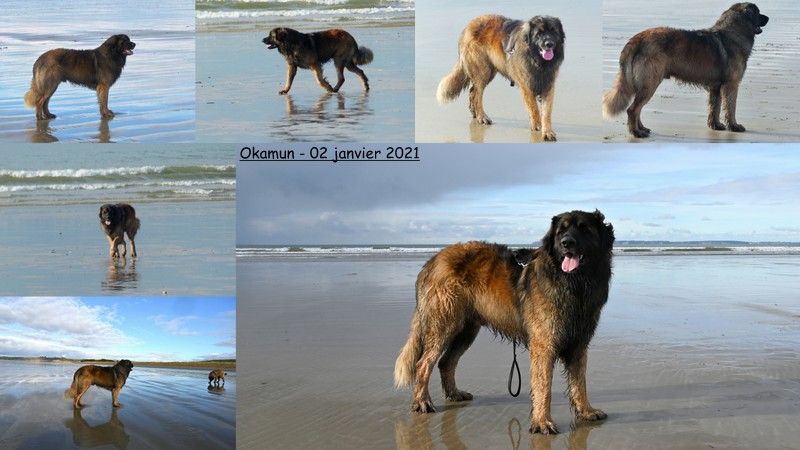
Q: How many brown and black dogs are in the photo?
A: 8